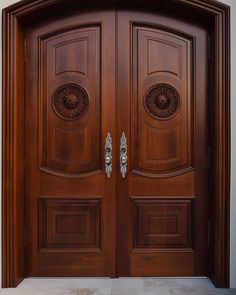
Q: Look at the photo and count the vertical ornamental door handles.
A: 2